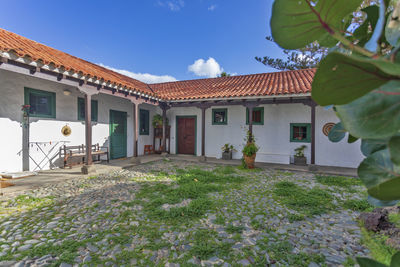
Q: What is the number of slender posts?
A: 6